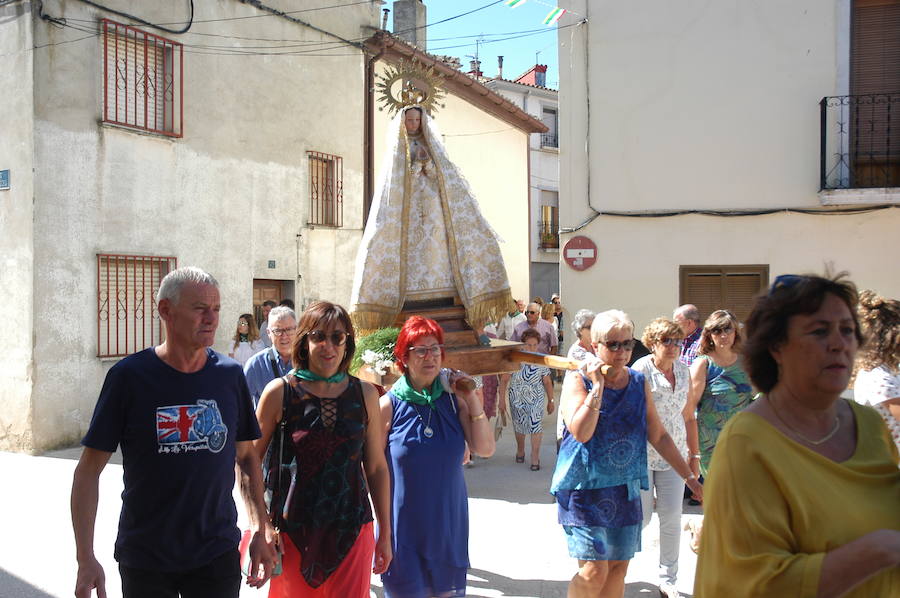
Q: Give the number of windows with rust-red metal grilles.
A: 3